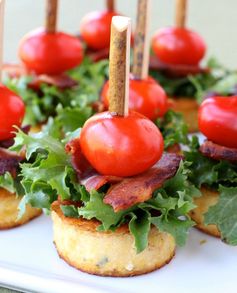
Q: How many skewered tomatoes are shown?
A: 7